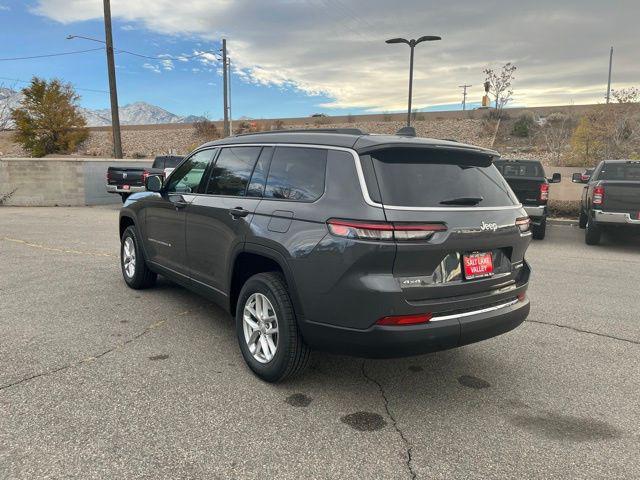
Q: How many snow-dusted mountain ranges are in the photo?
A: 1